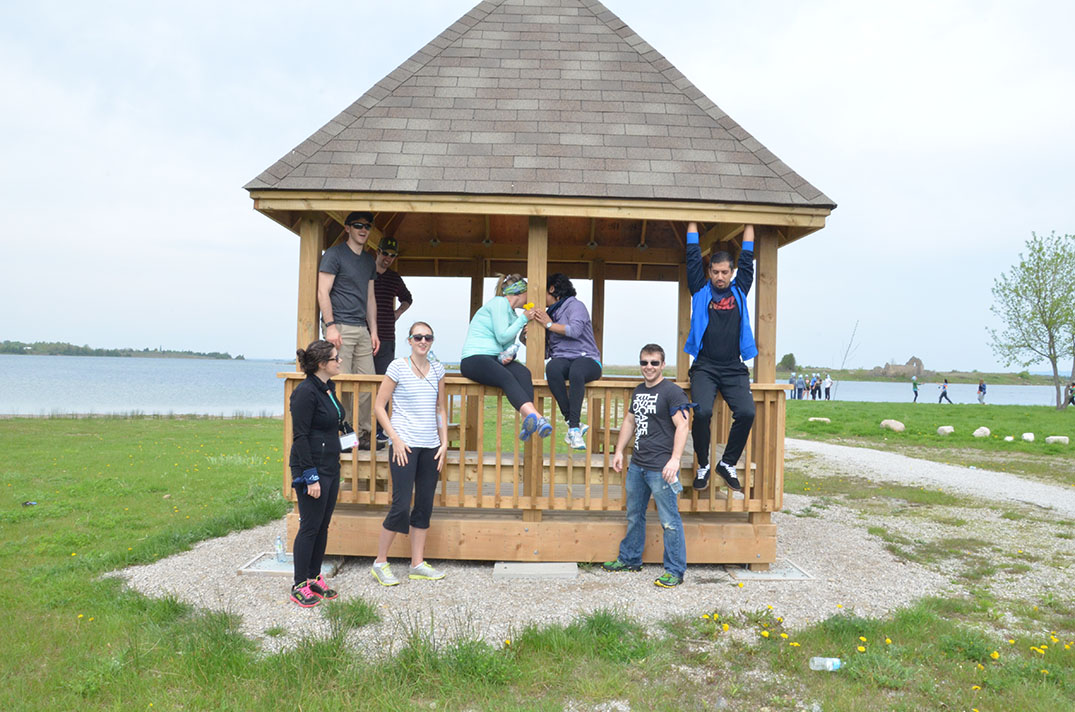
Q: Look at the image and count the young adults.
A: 8